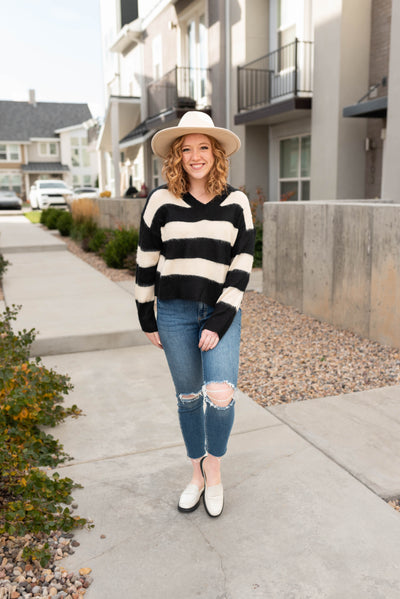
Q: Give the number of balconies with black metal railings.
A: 2